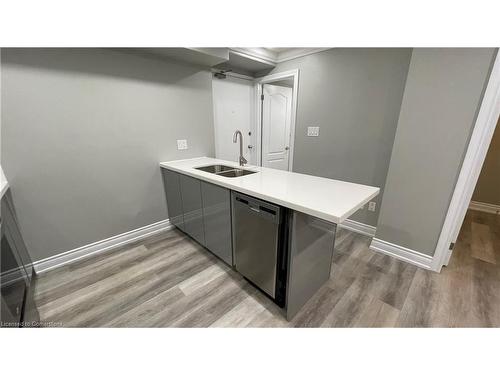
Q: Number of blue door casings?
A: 0